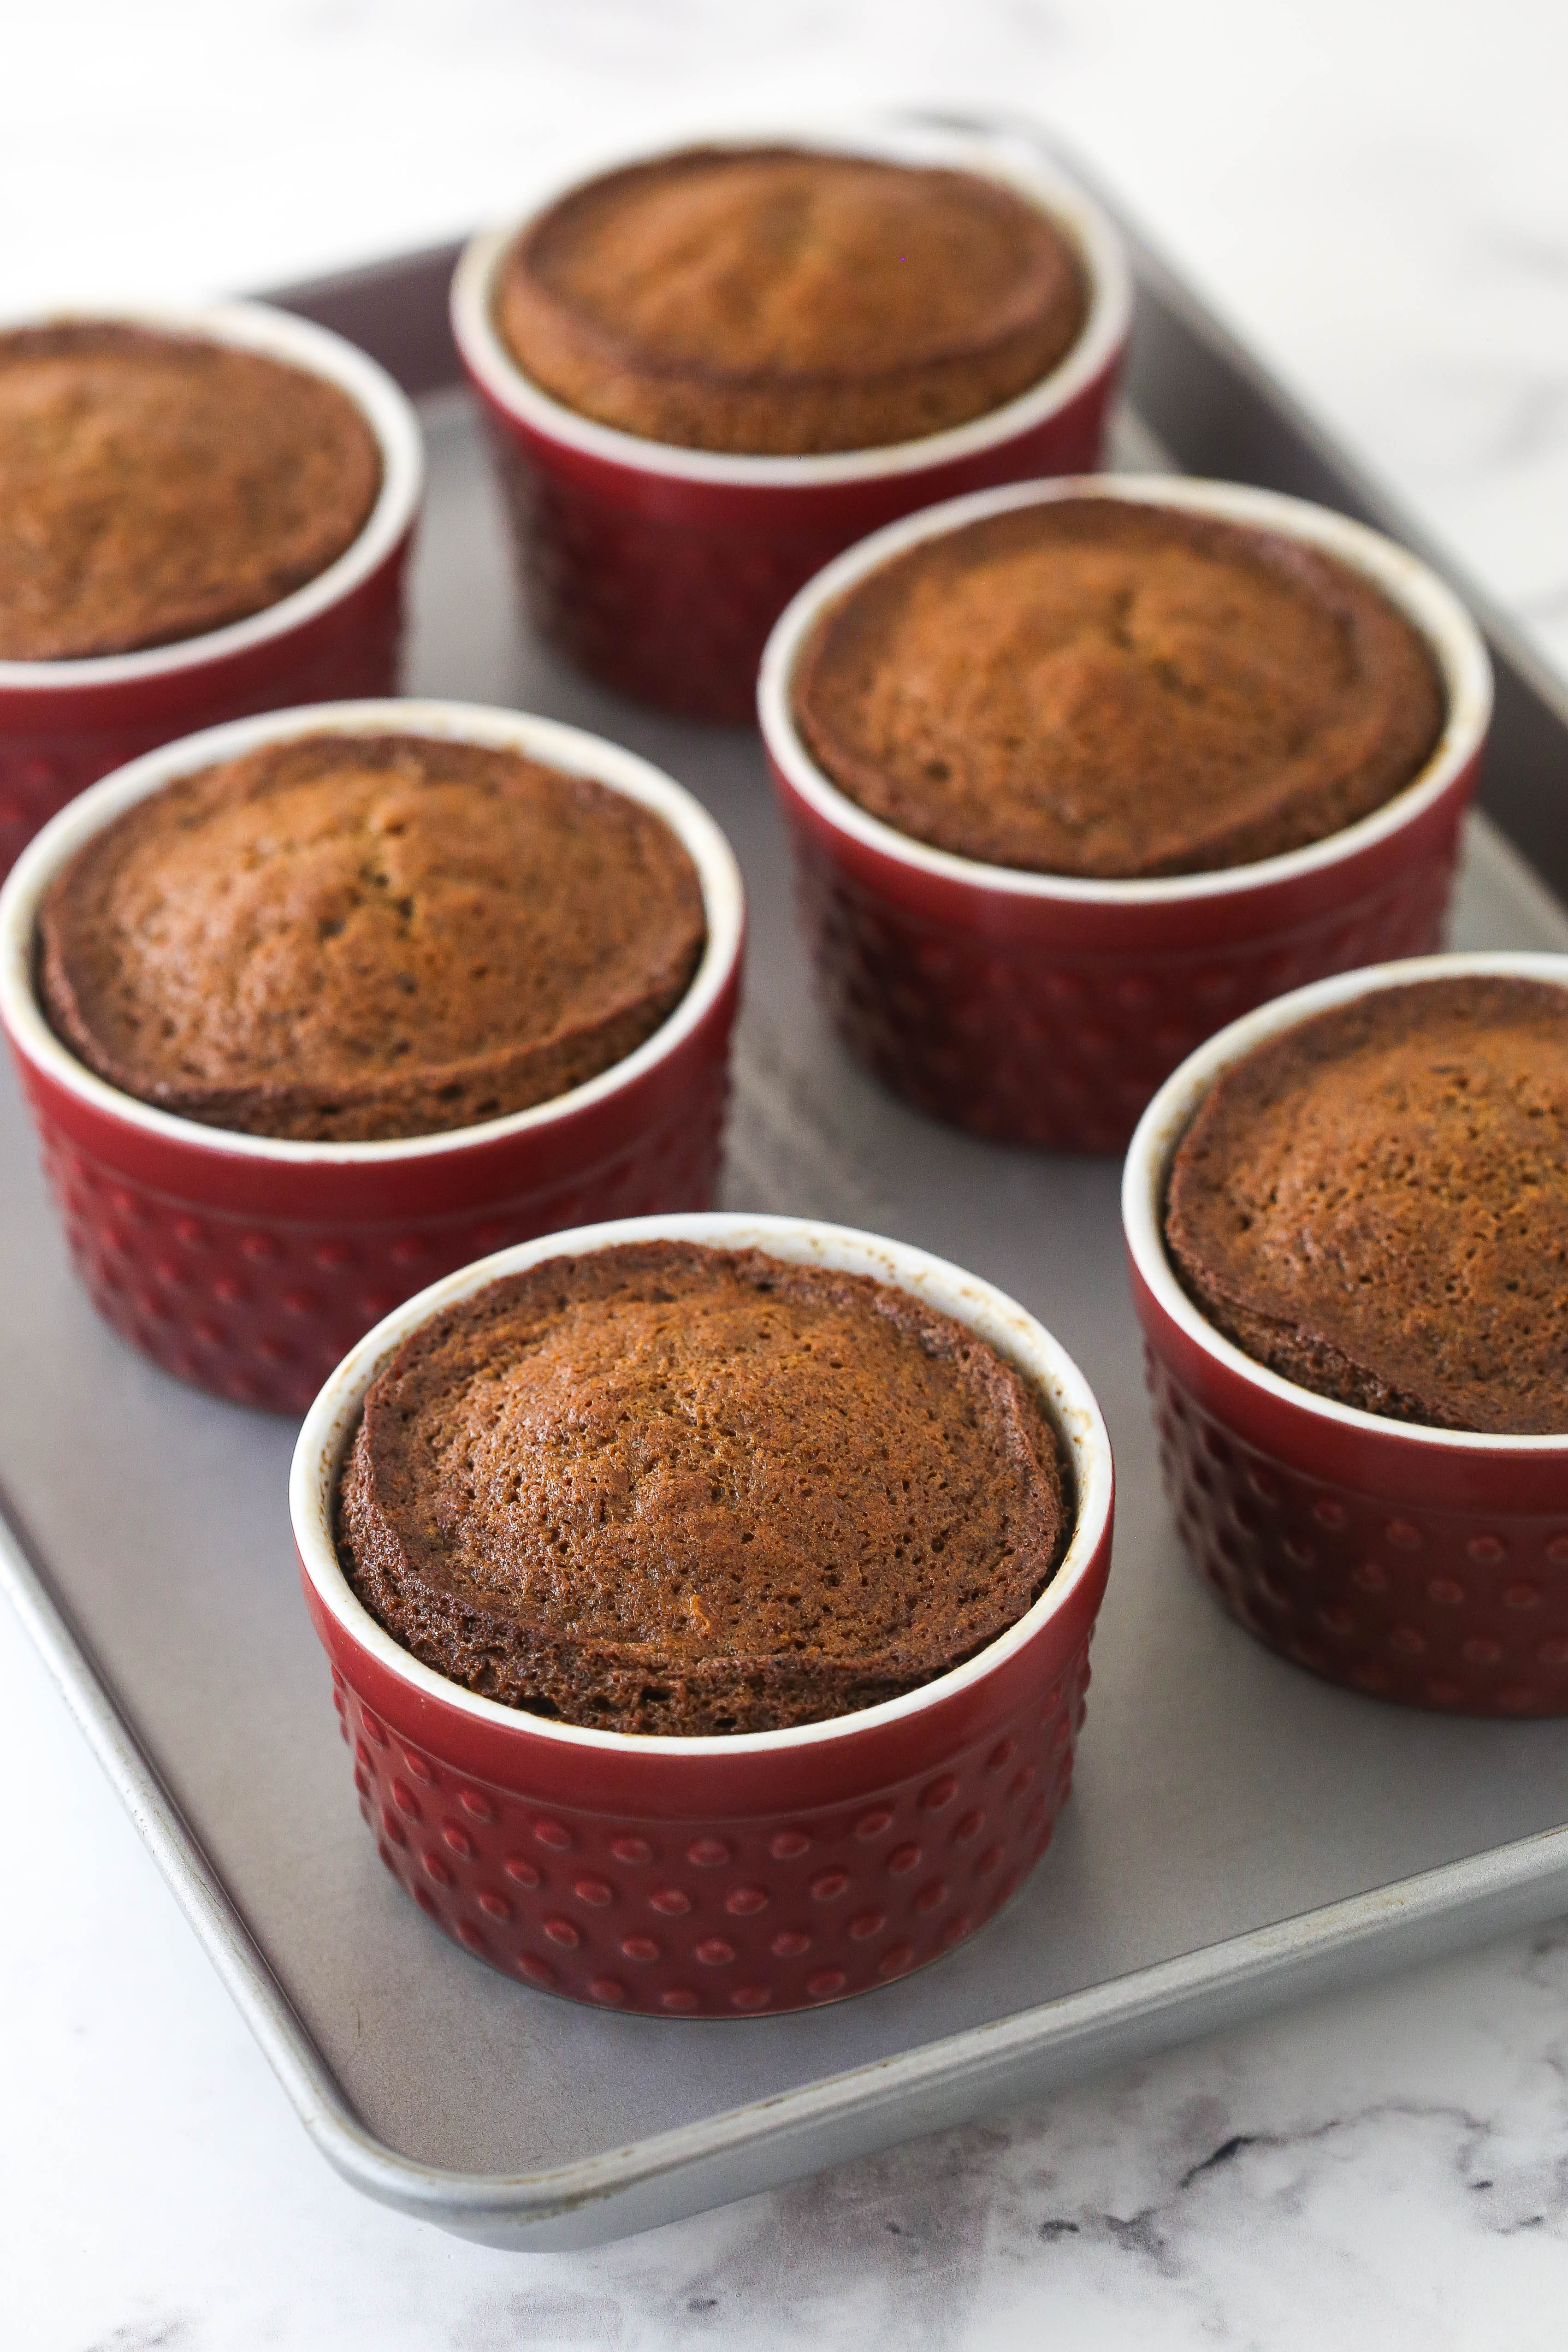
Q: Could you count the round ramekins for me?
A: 6